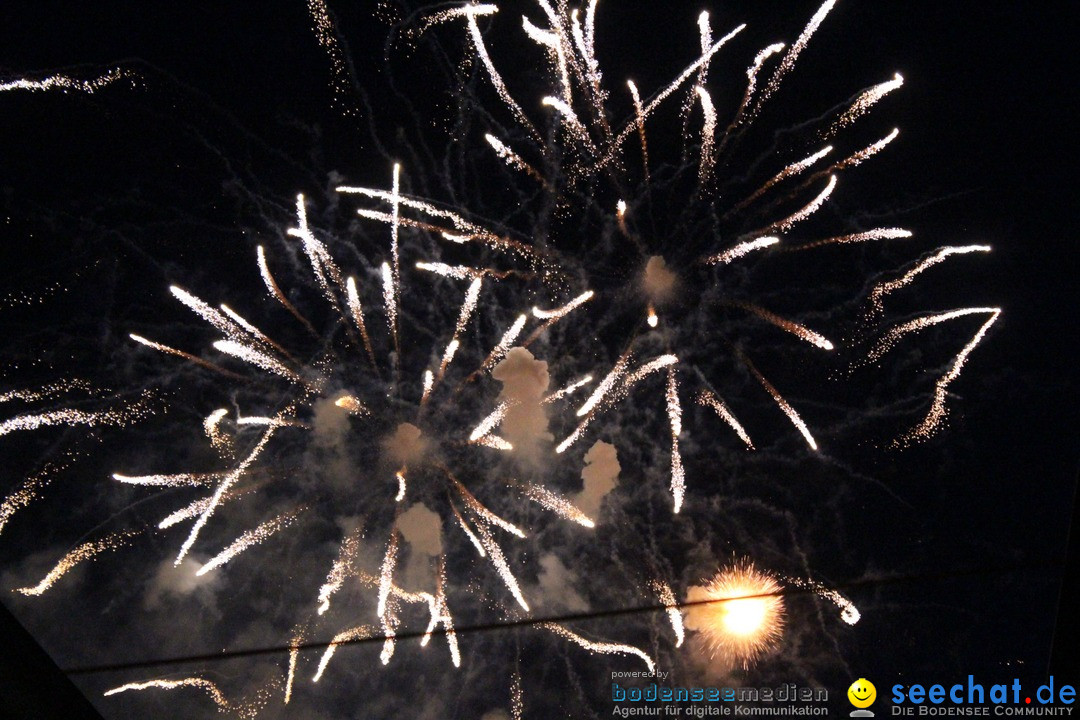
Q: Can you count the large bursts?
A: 2